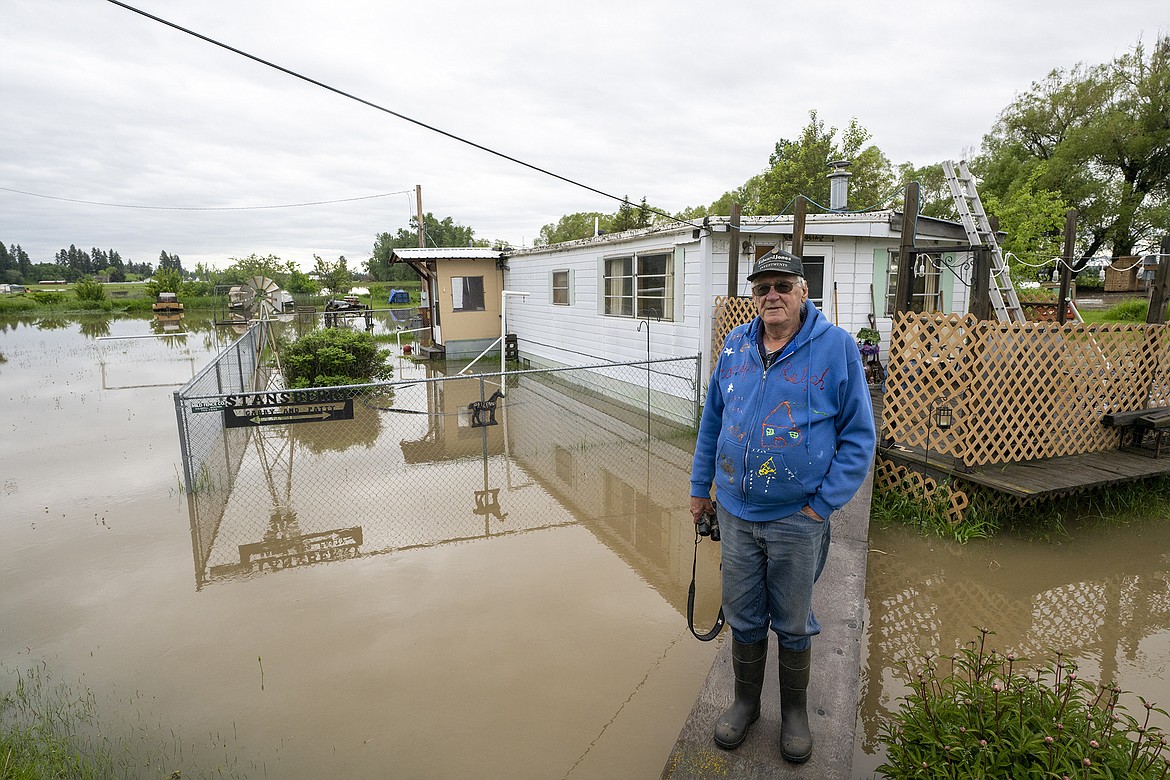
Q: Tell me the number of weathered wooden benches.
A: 1